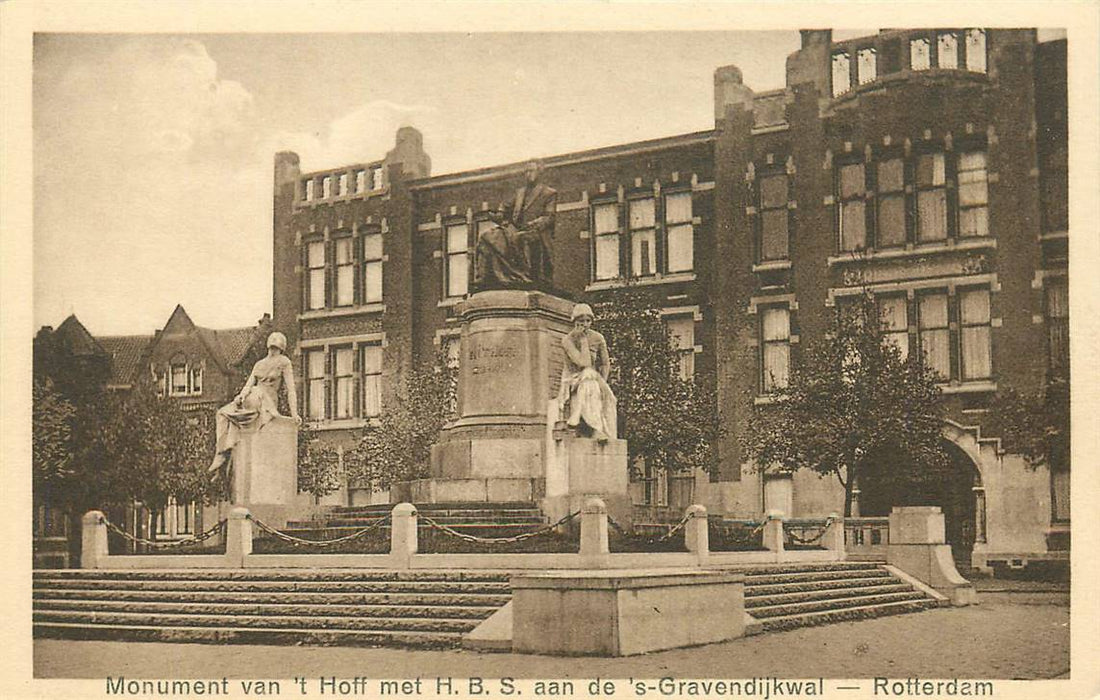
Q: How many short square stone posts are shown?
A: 7